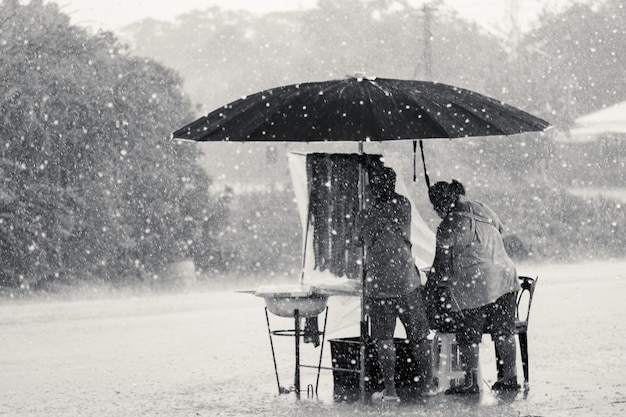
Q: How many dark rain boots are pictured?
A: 2